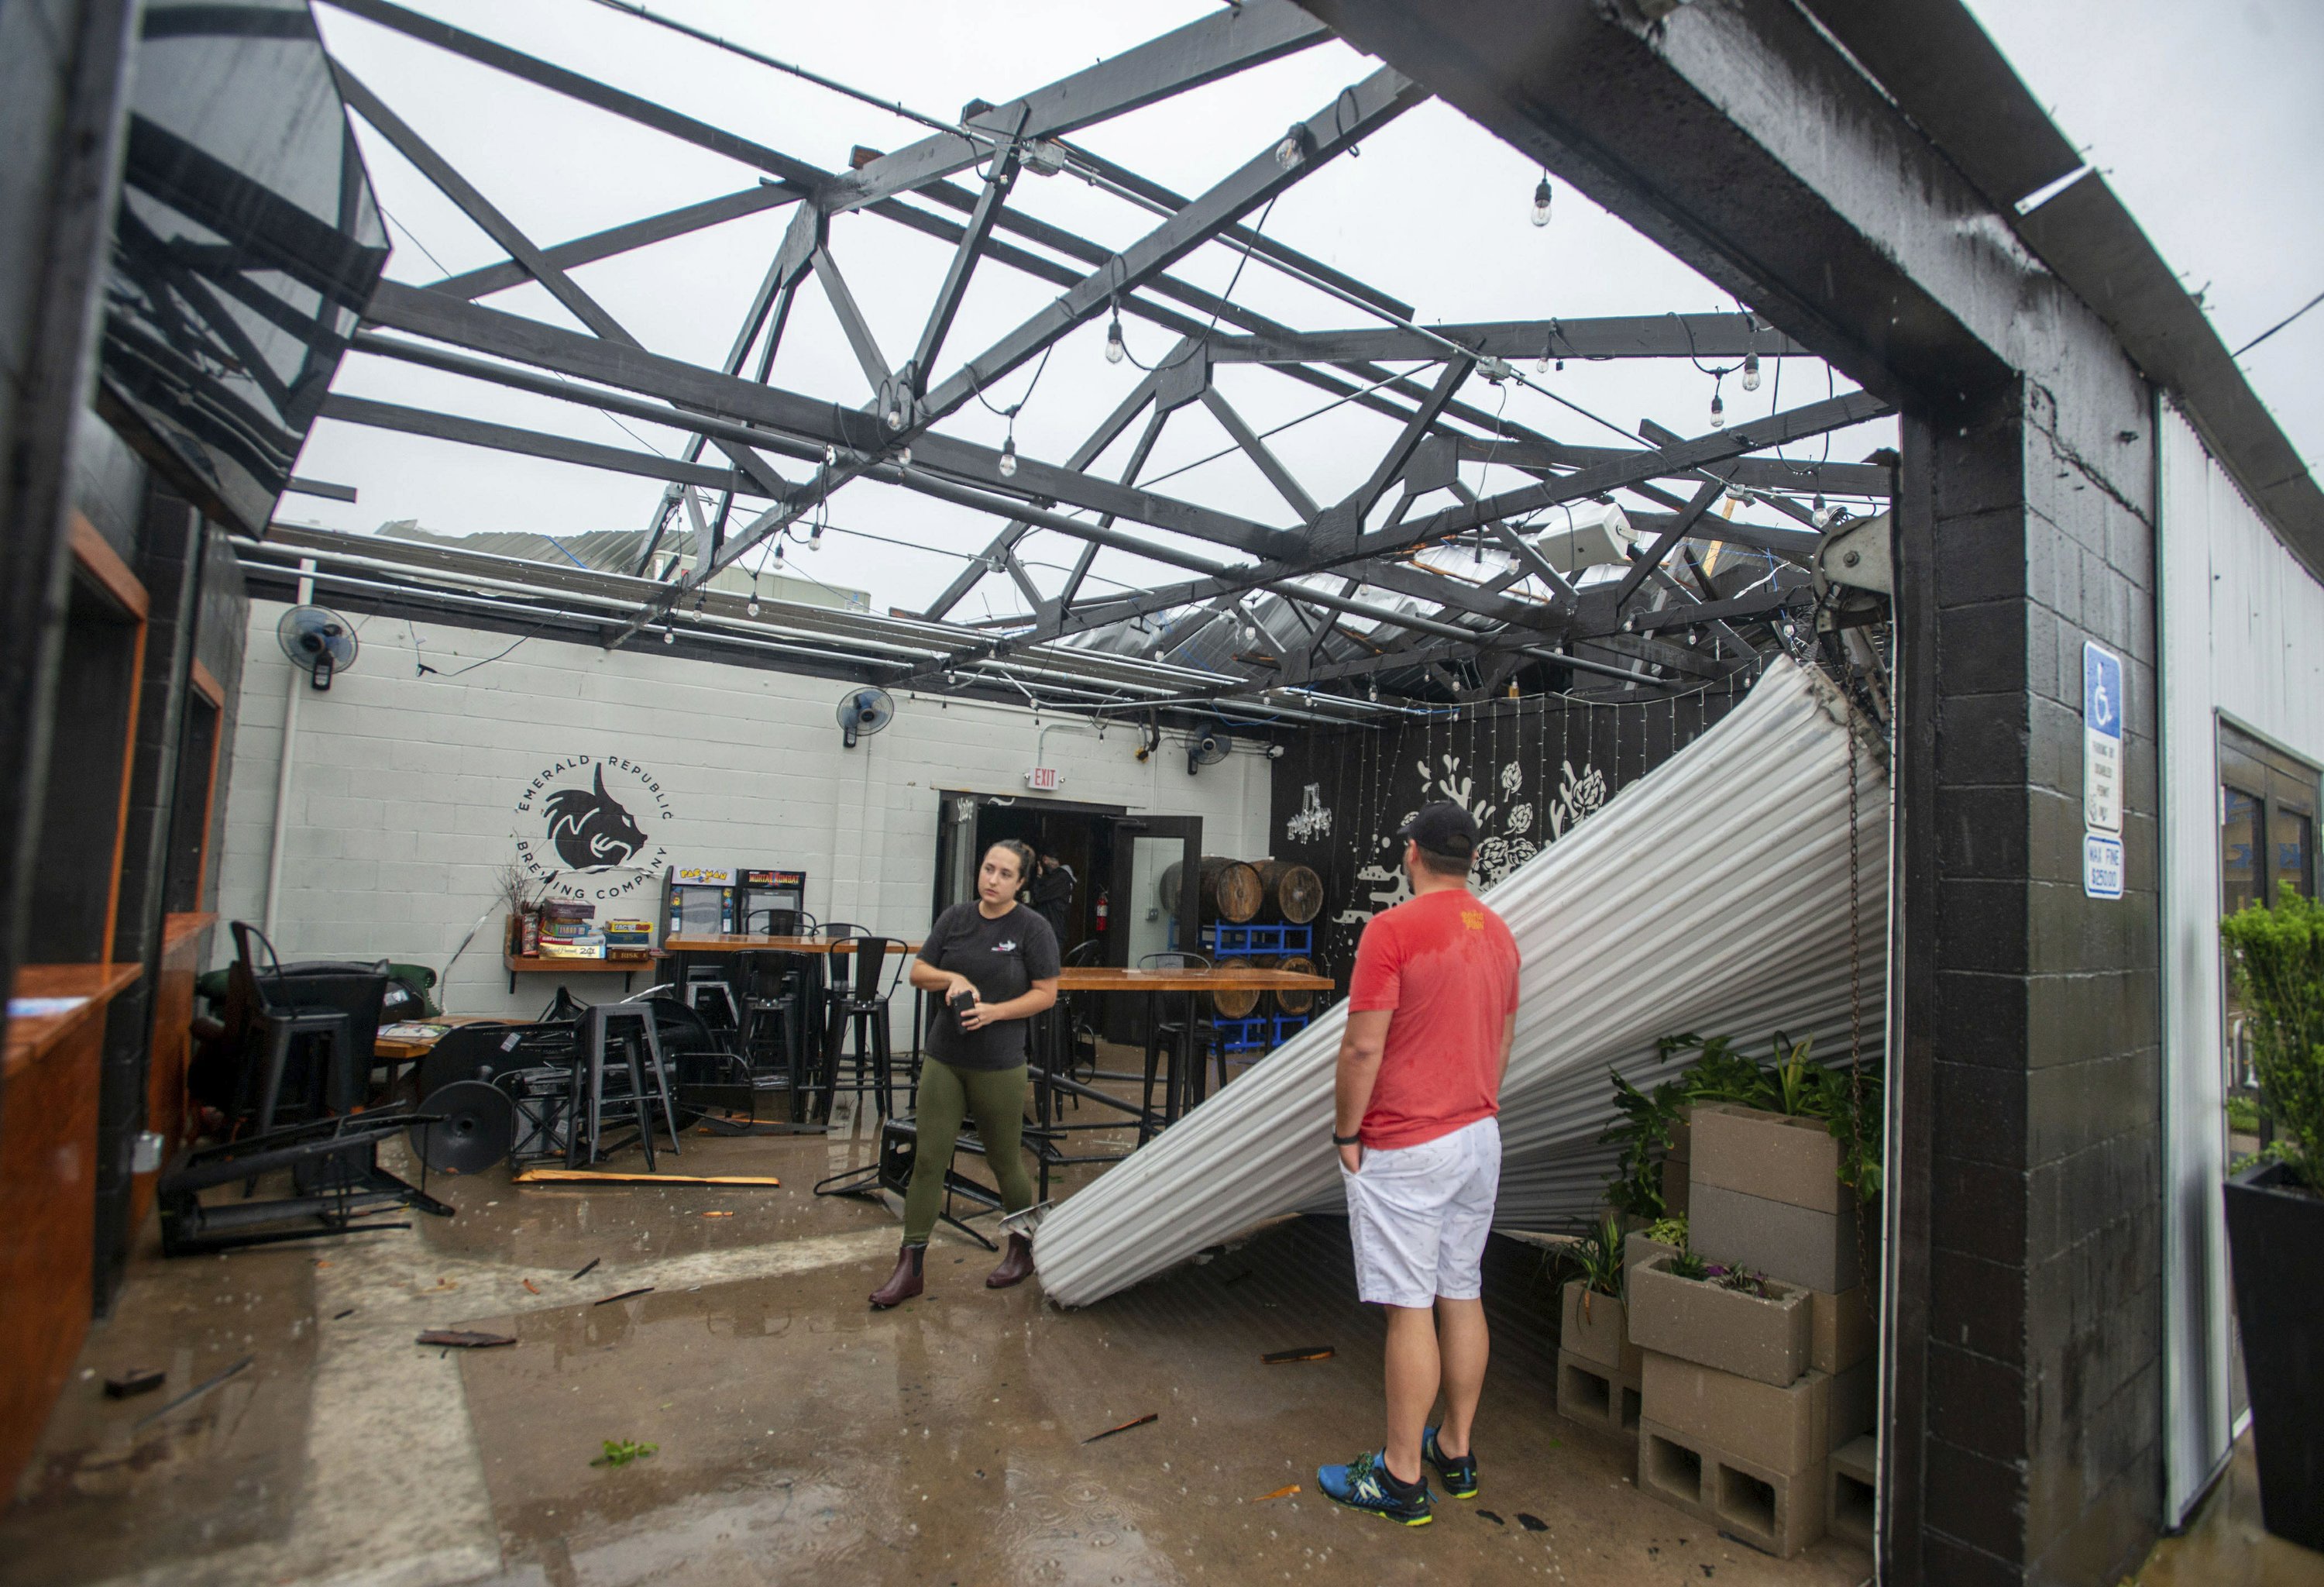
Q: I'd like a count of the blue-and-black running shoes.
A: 2